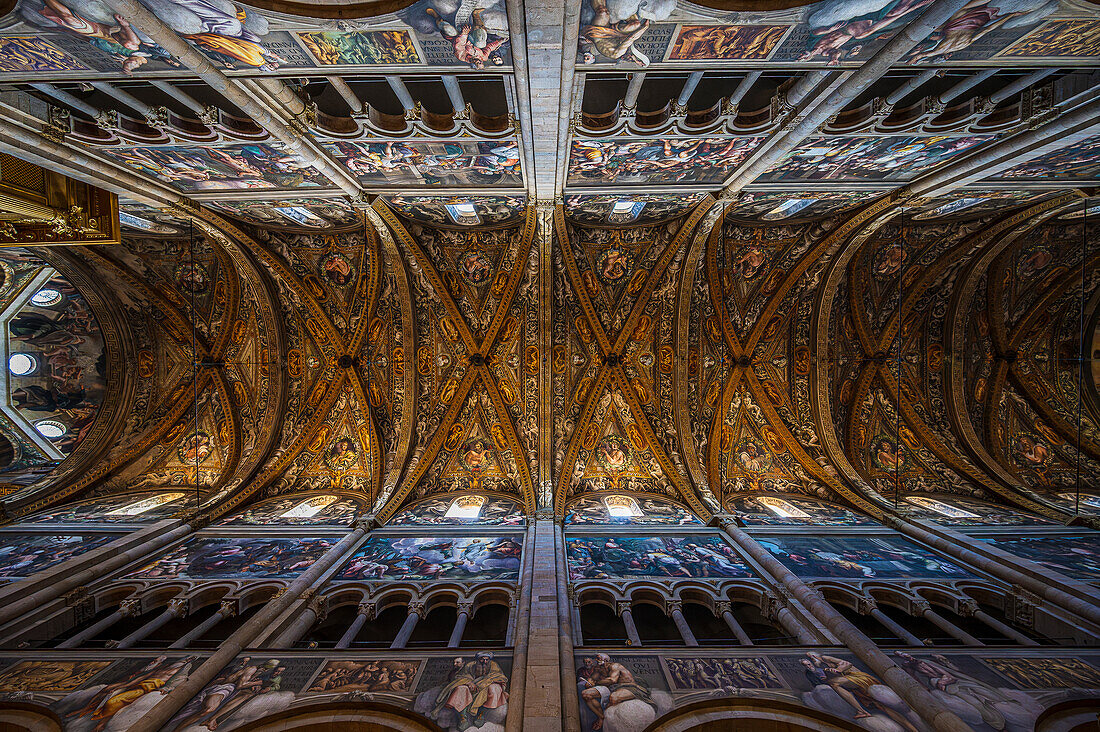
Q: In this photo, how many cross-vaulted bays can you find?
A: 7